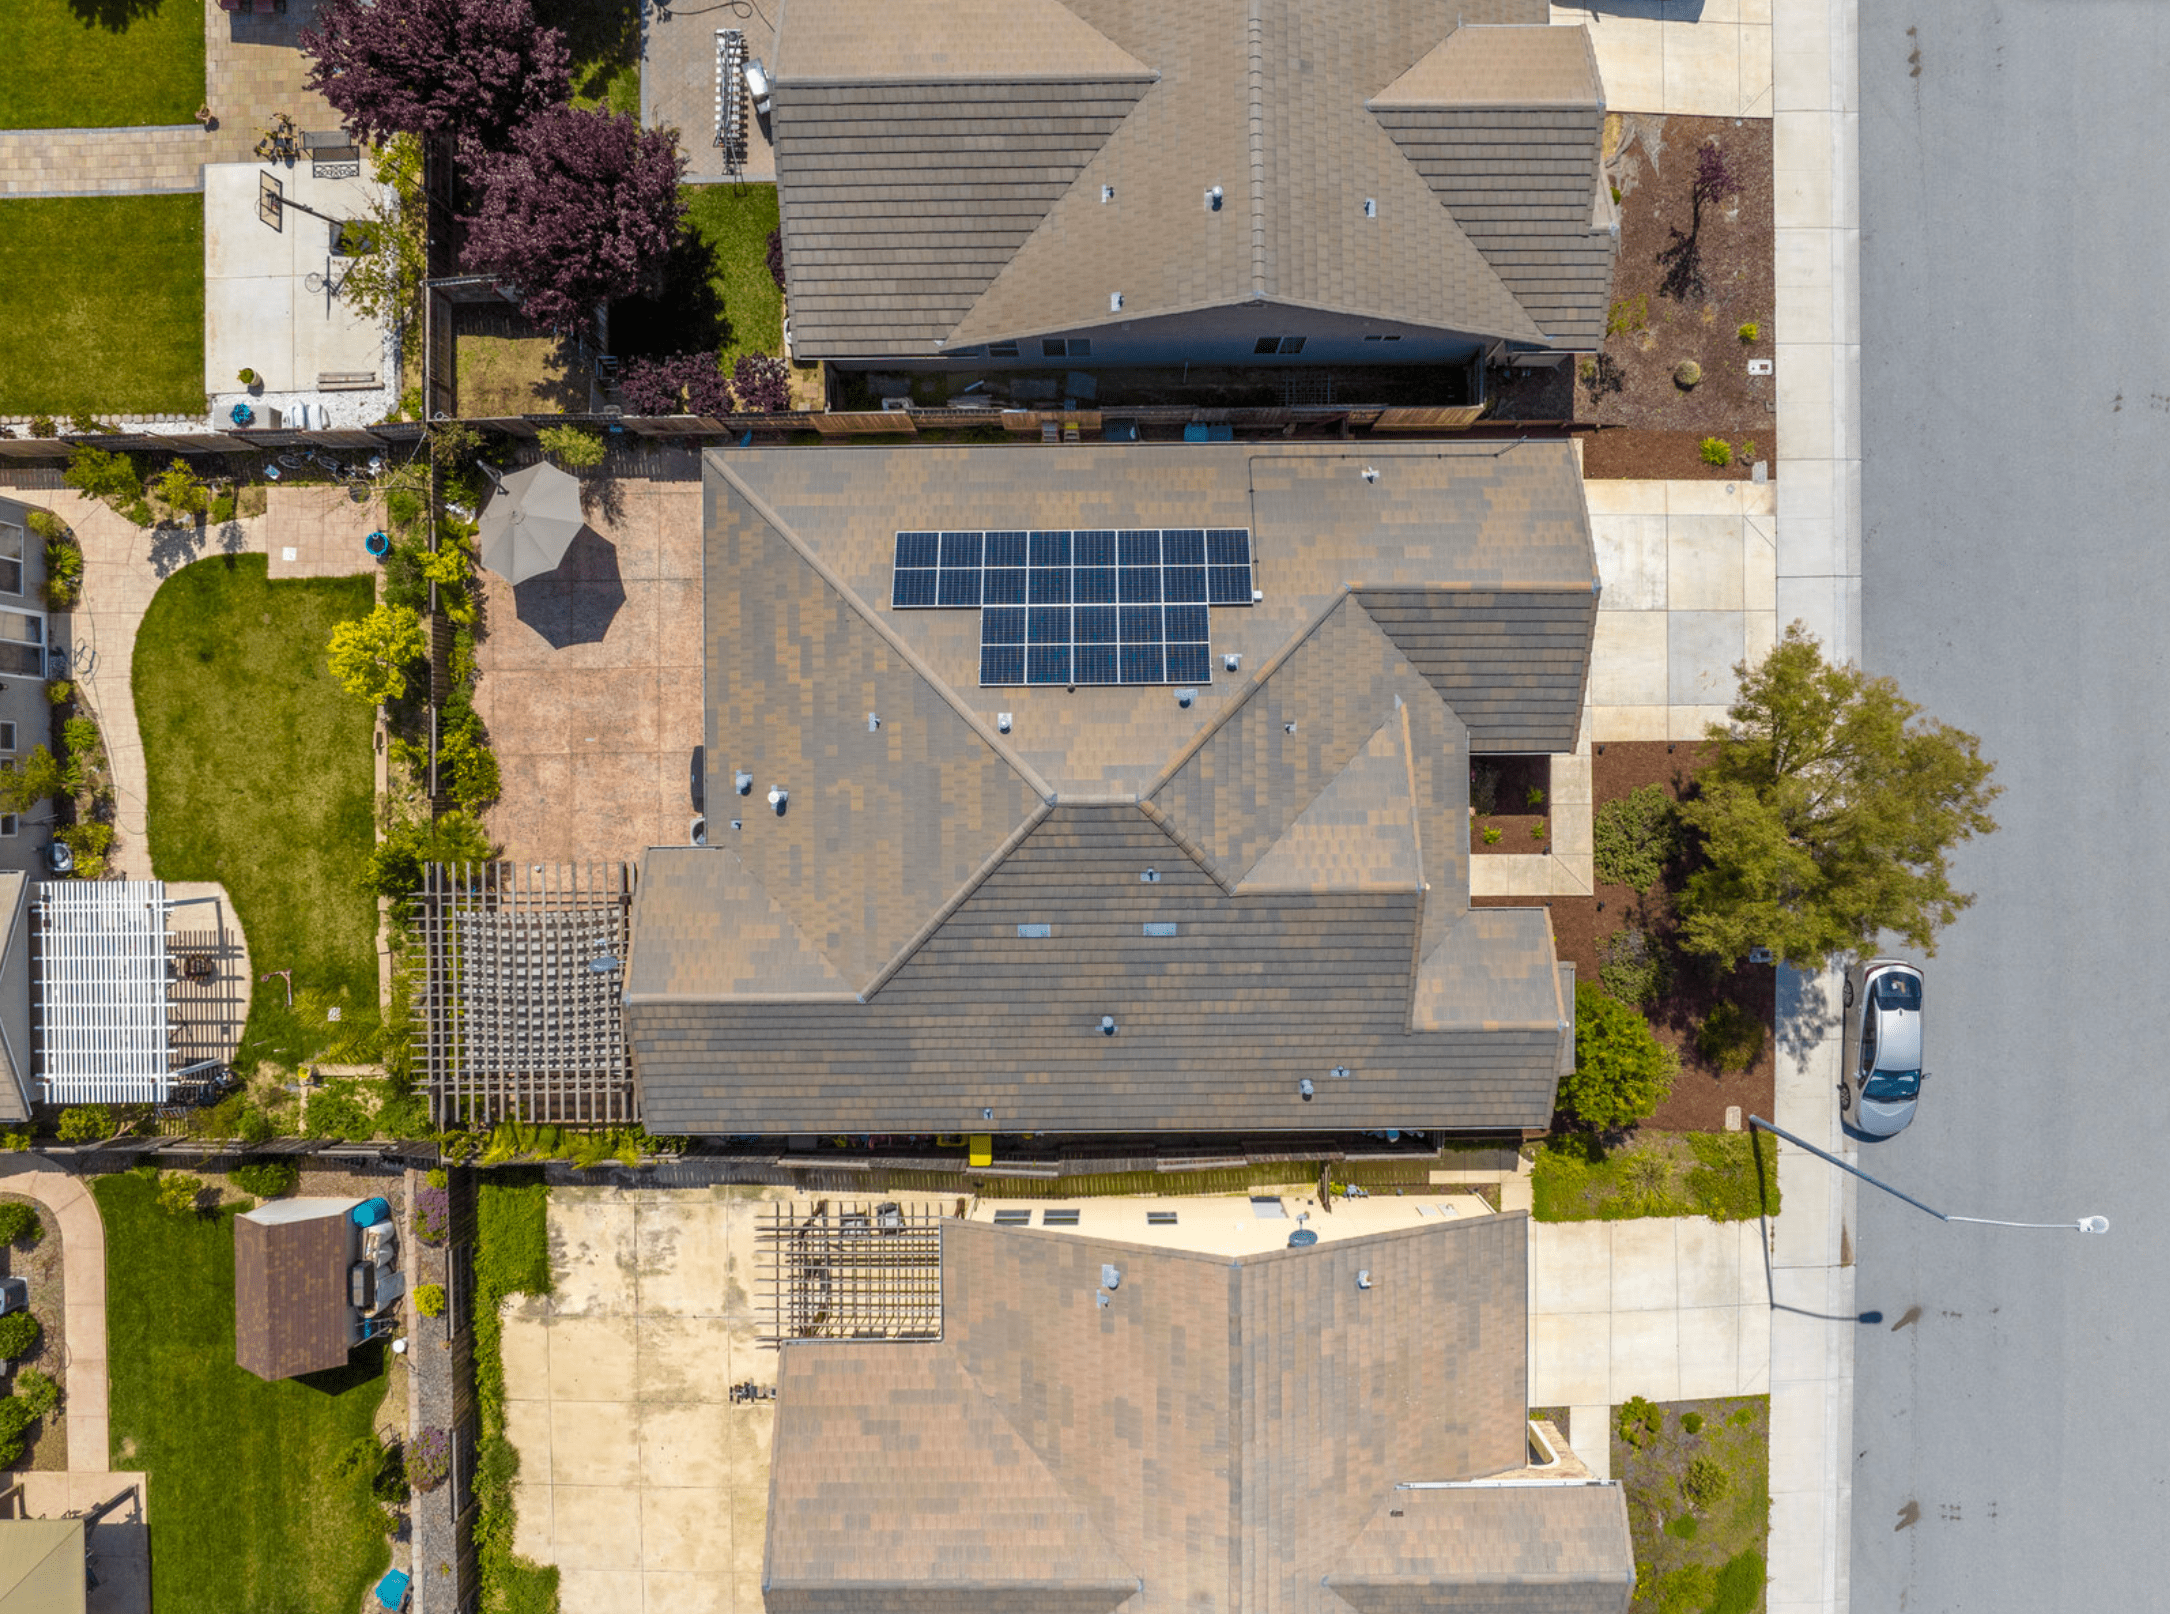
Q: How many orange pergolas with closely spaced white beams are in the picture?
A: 0